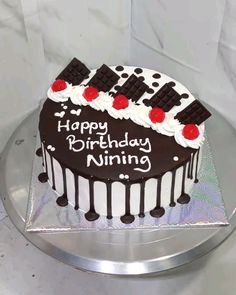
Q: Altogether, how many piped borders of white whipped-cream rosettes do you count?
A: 1